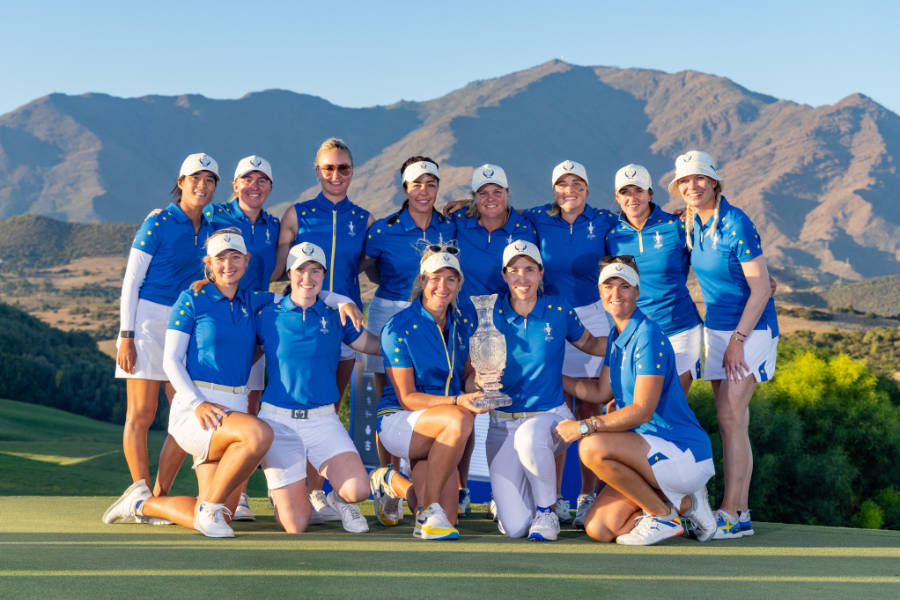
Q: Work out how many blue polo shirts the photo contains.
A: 13